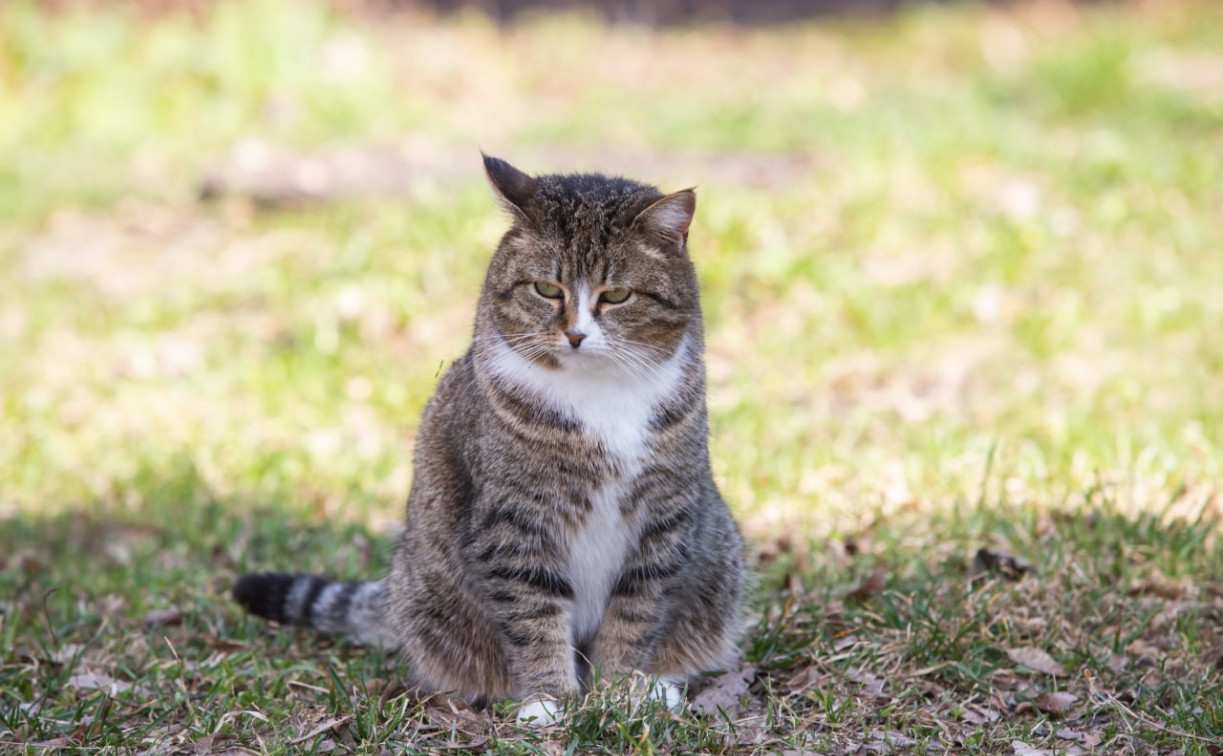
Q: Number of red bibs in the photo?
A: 0